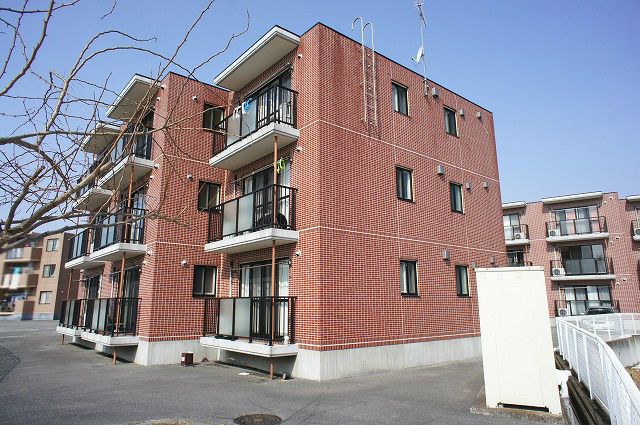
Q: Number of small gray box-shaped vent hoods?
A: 9